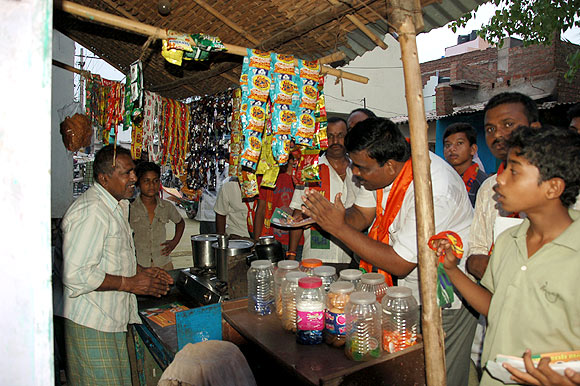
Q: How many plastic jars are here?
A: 11